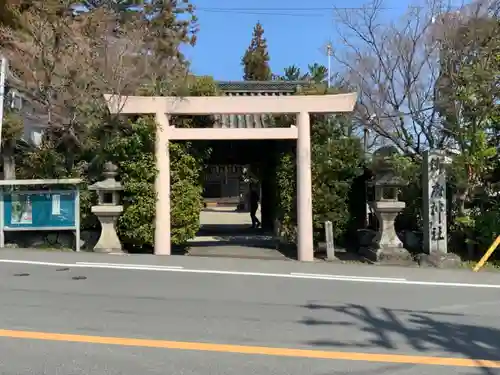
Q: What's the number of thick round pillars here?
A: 2